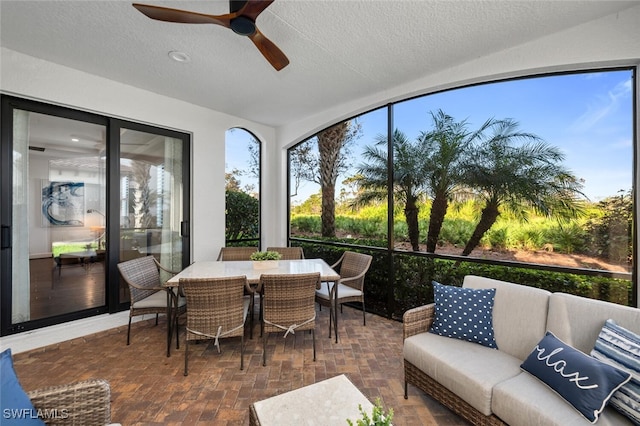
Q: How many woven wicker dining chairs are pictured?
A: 6